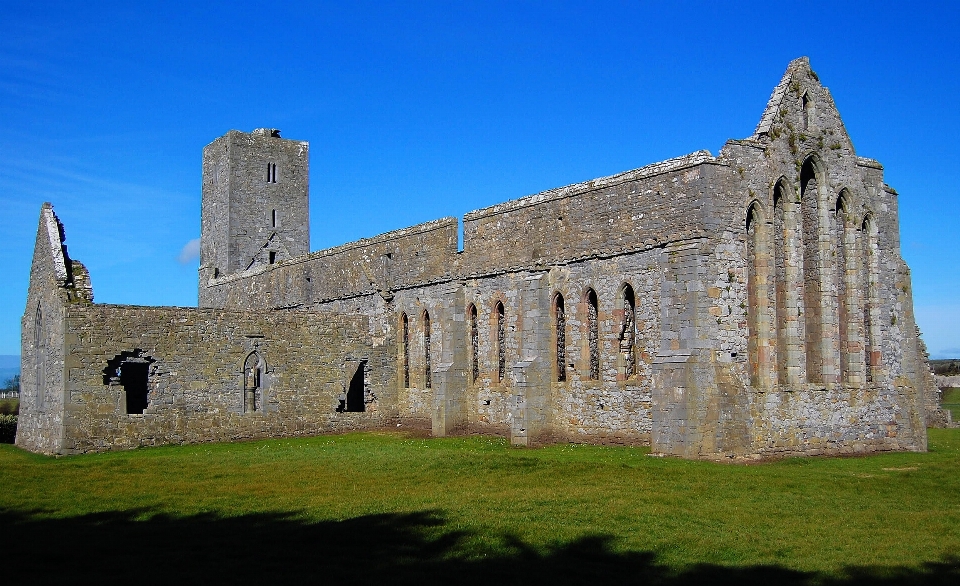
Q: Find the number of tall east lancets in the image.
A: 5